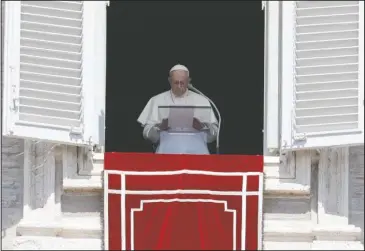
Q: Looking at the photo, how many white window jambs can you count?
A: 2